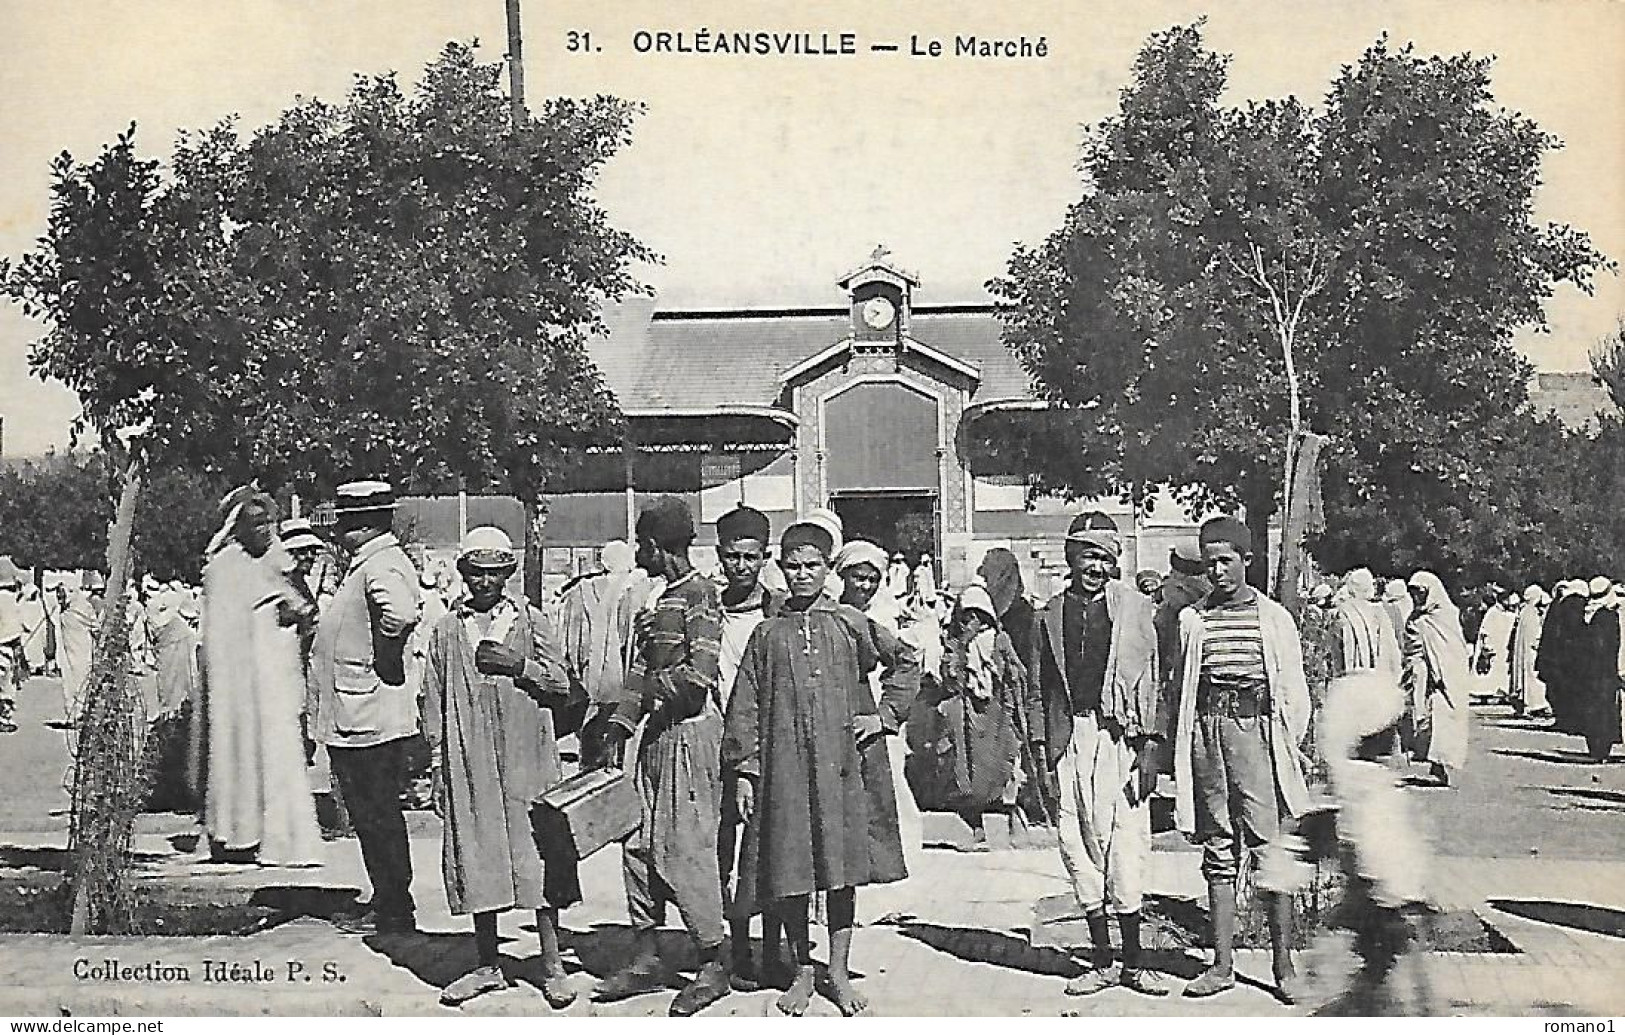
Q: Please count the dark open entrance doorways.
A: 1